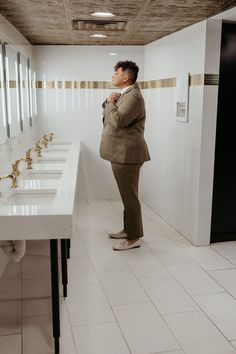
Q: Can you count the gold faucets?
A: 5